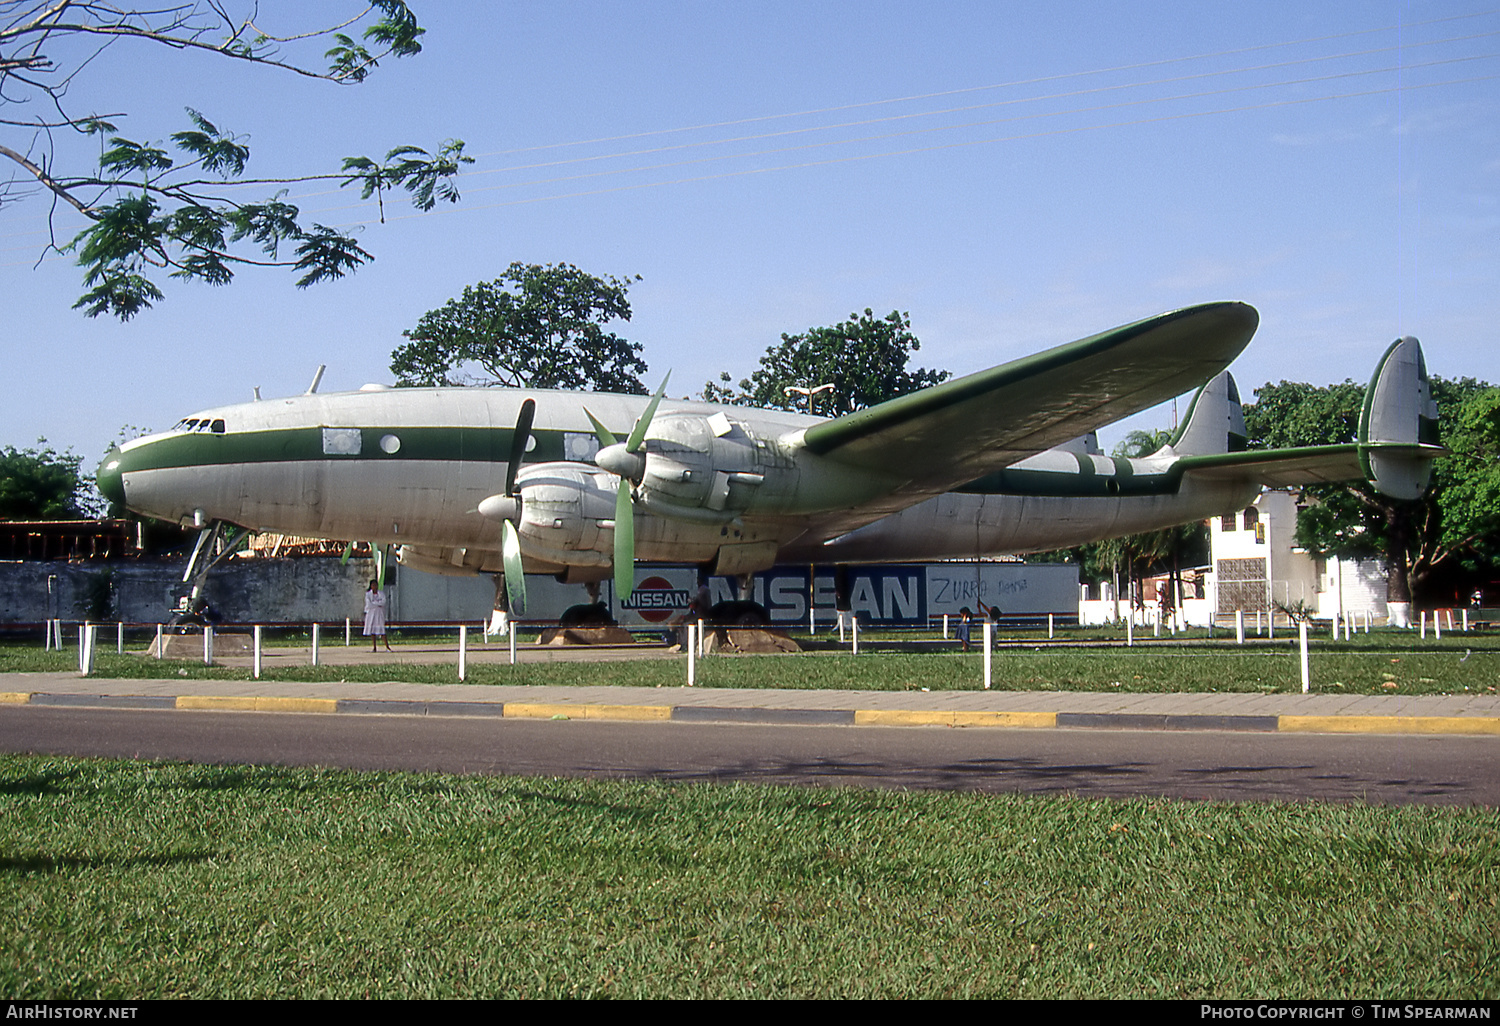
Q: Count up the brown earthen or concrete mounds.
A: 3